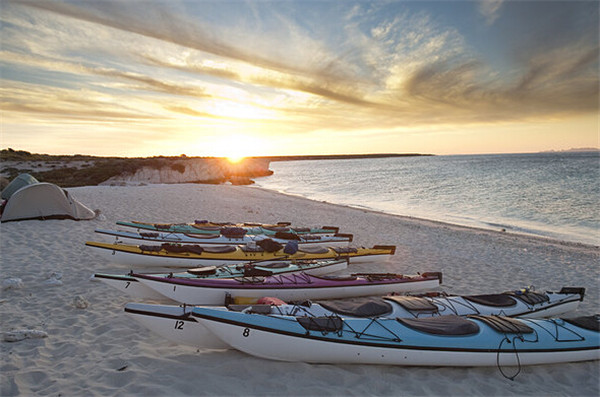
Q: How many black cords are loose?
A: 1